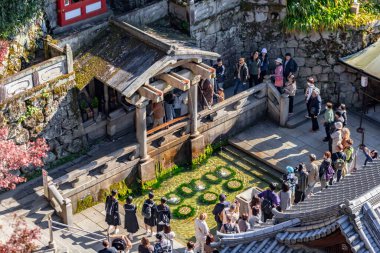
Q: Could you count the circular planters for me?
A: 8